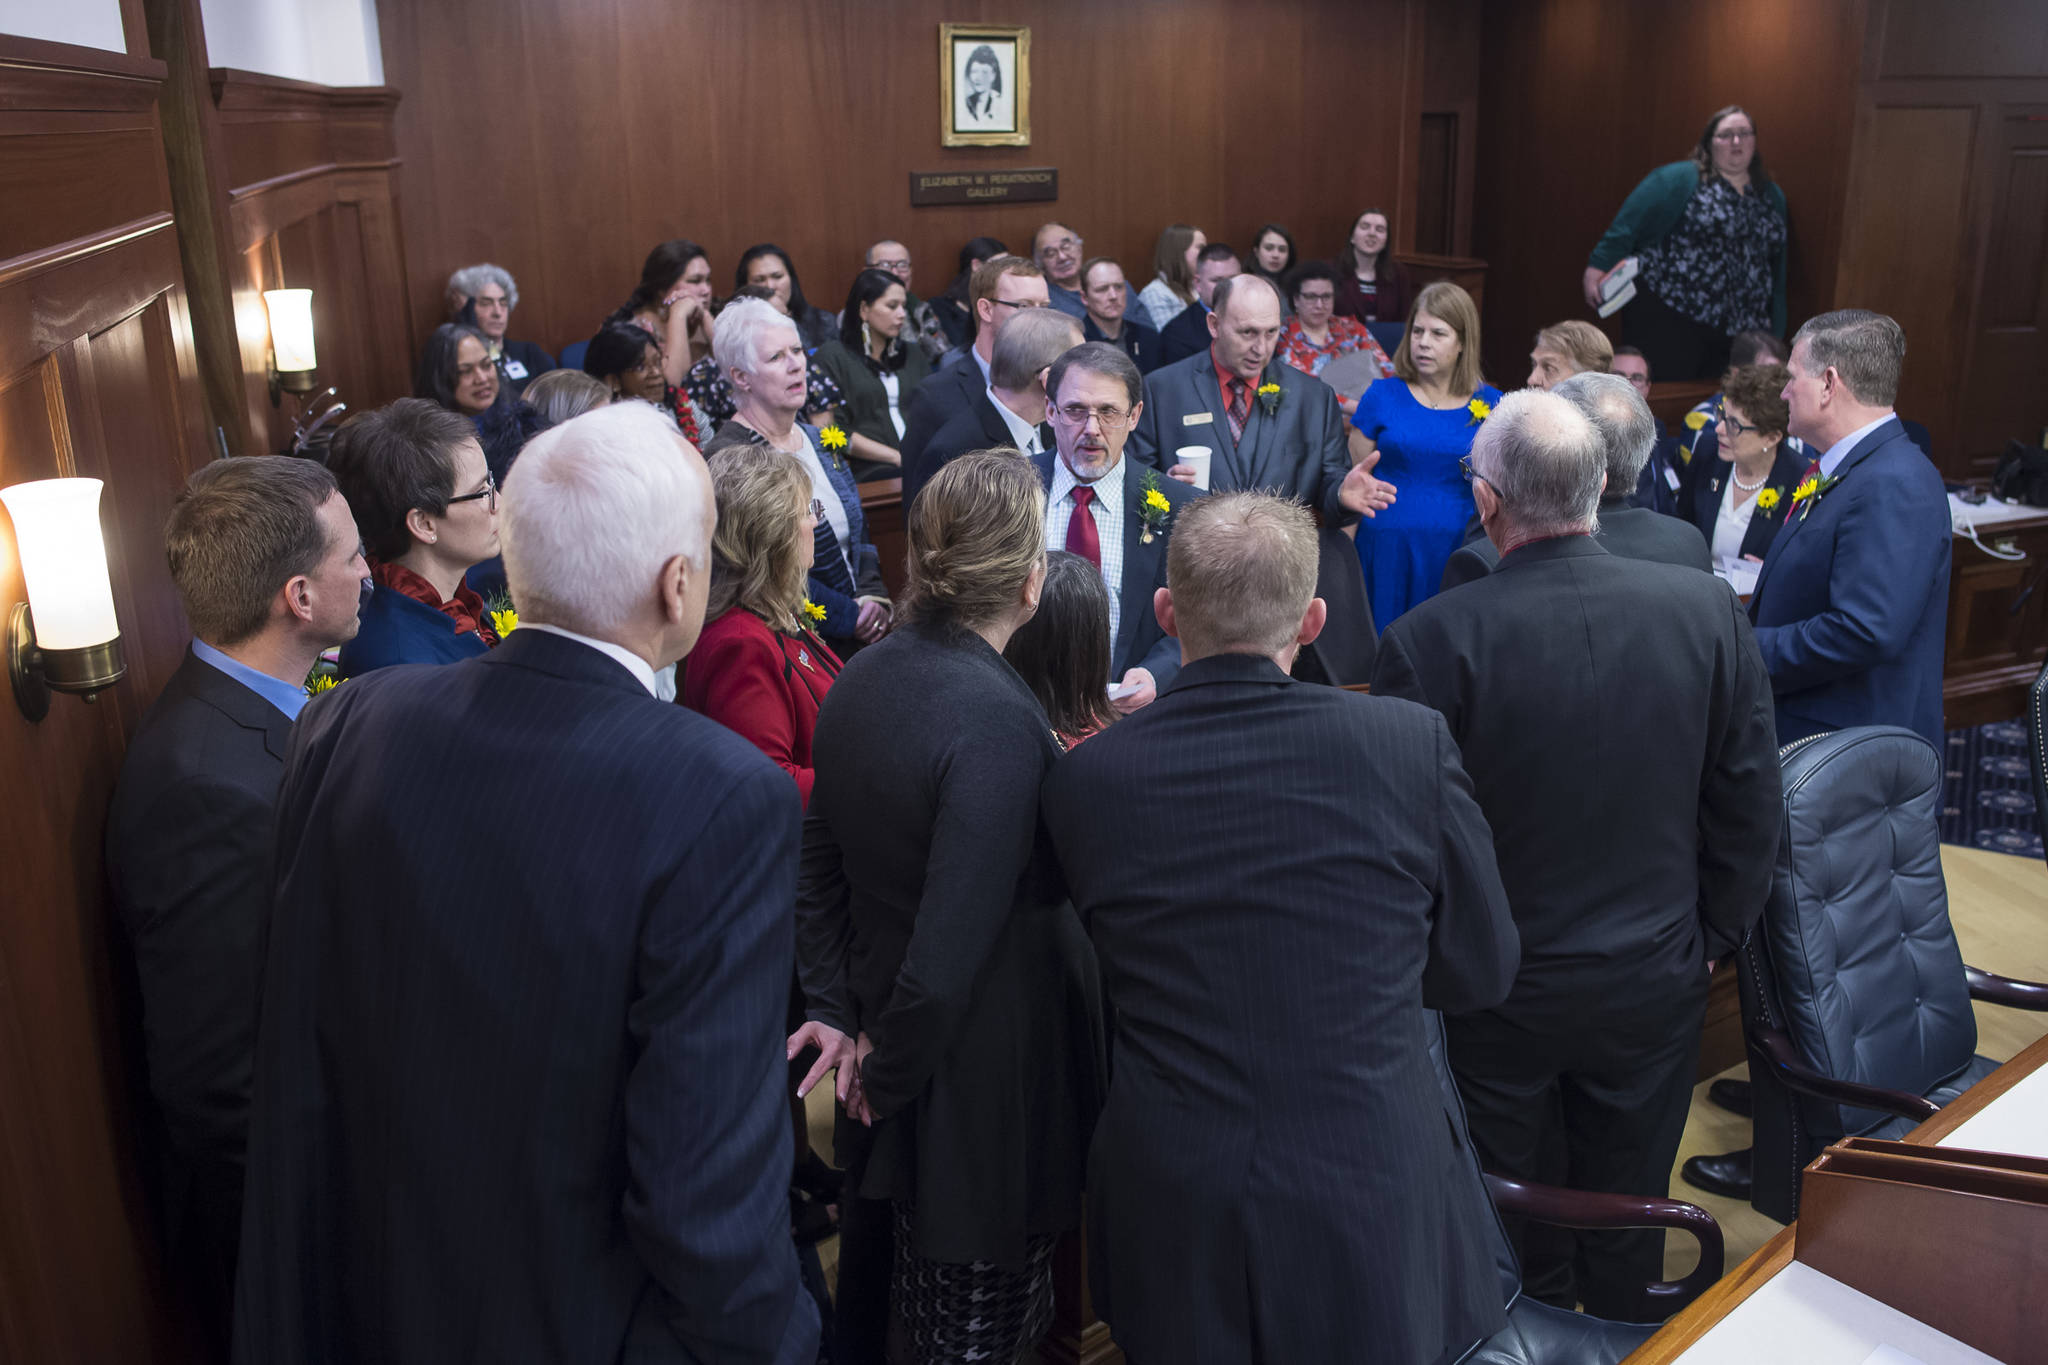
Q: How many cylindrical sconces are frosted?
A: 2